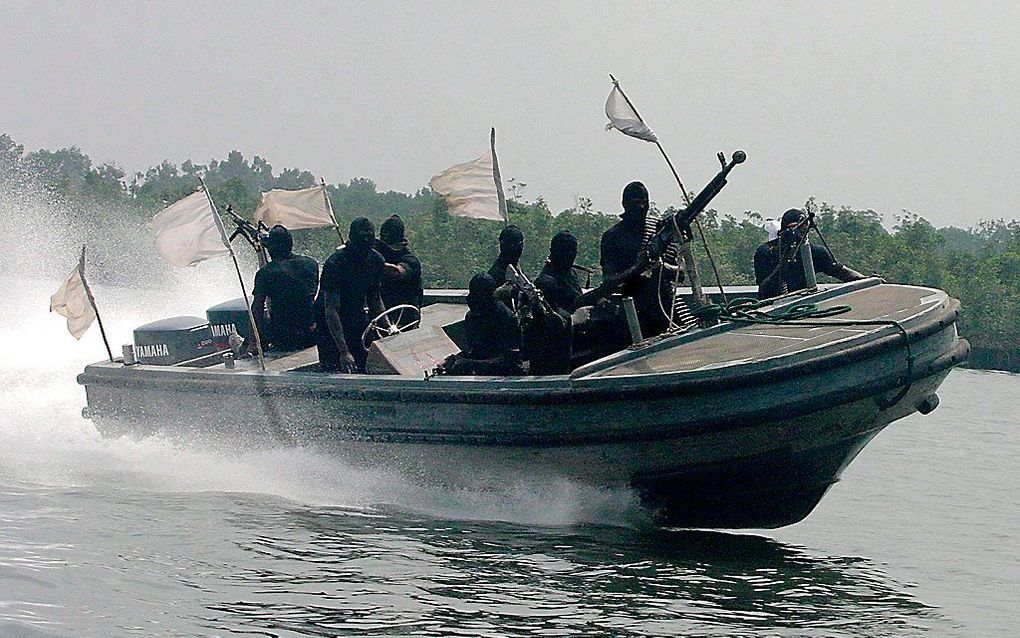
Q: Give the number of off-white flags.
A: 5